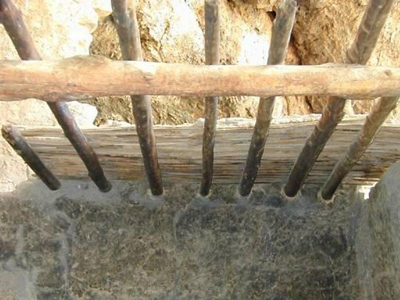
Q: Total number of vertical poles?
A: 7